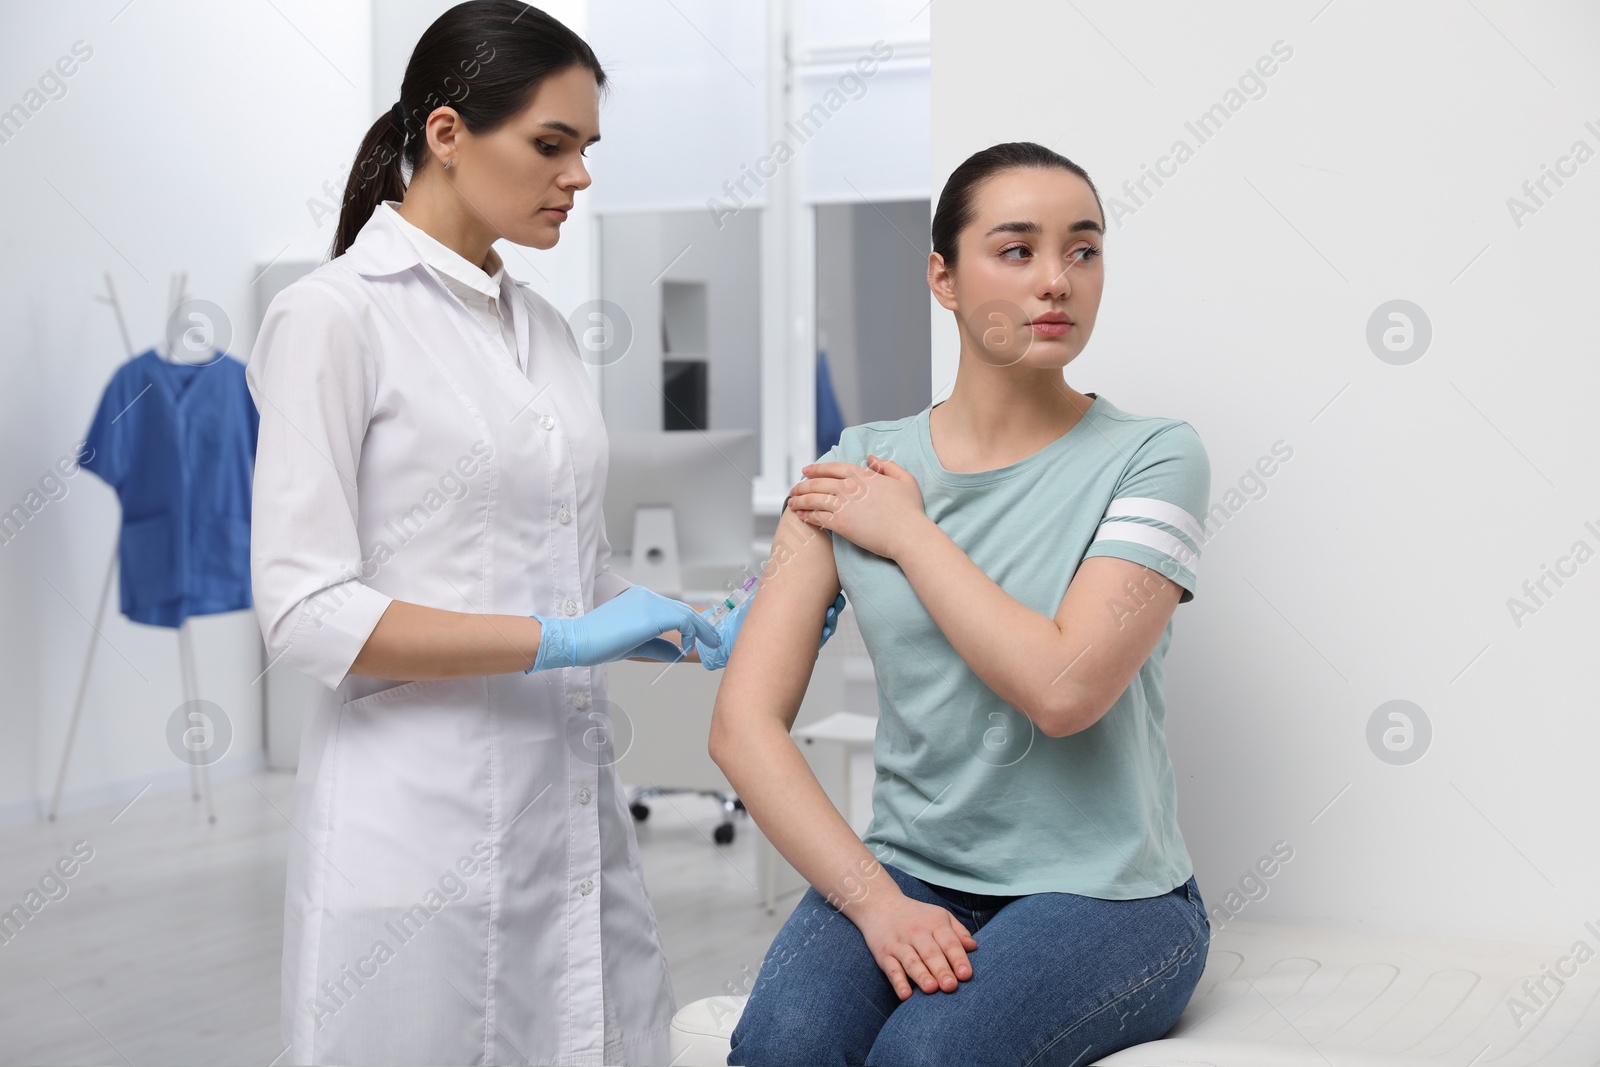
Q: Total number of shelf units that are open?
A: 2